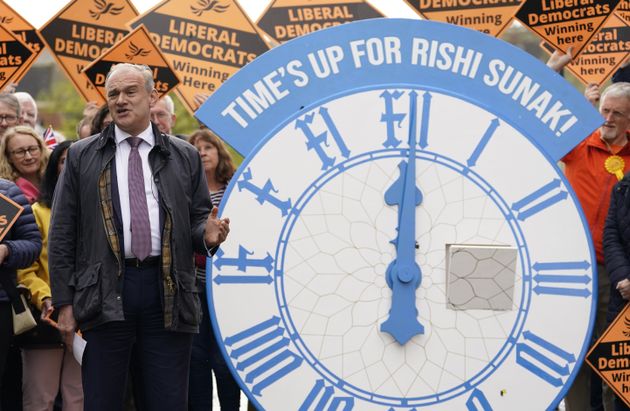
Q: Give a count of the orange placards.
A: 12